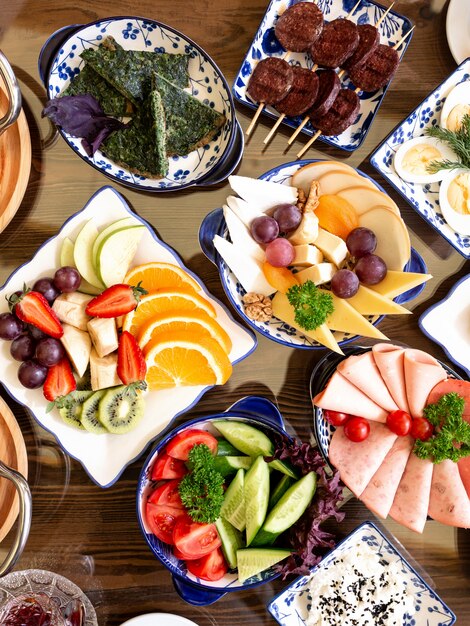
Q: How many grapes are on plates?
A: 14